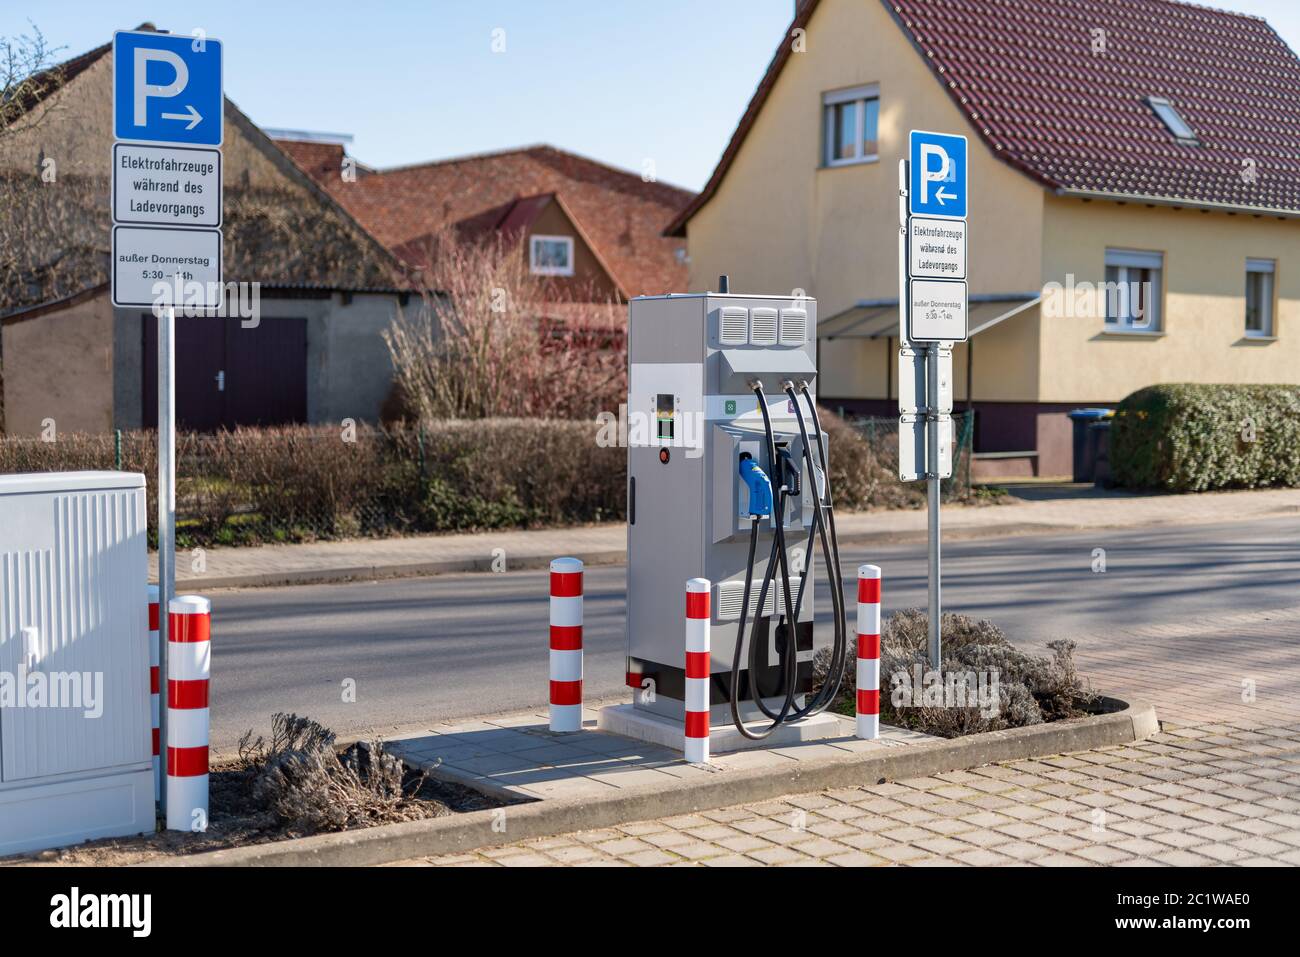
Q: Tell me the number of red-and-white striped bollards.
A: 5